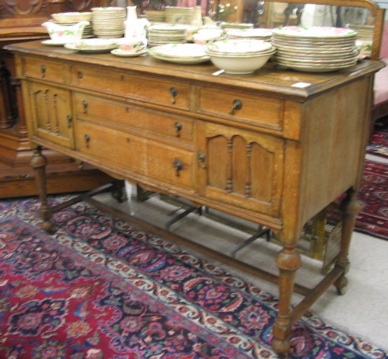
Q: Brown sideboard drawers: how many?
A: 5